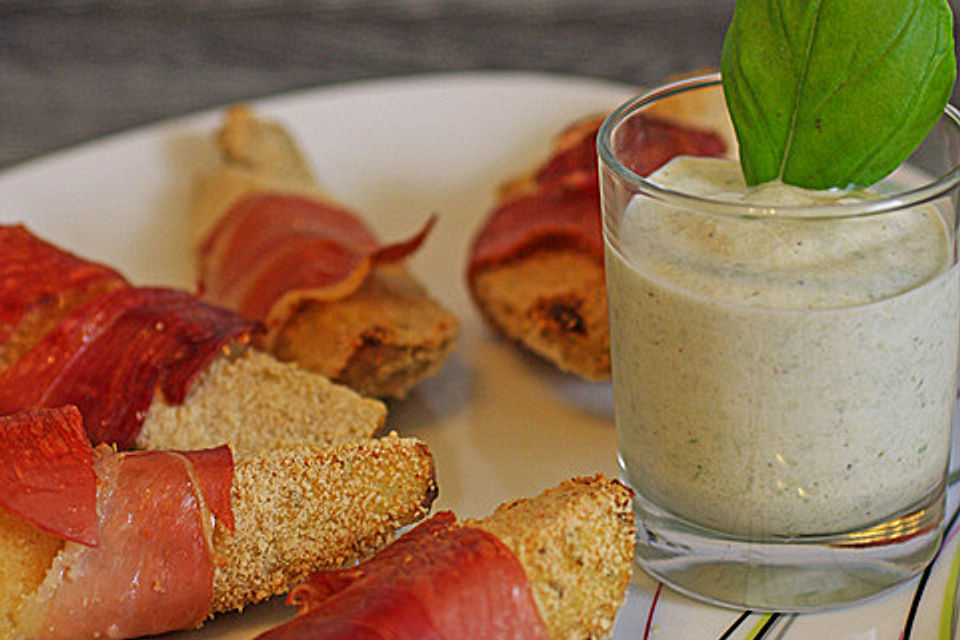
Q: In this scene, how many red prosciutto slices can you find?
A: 5